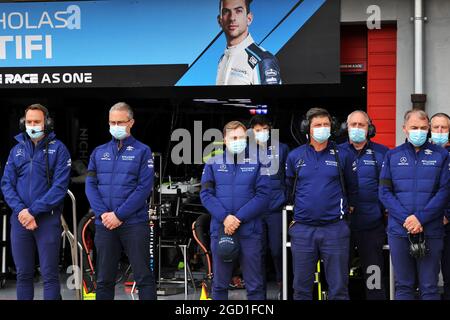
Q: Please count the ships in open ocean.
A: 0